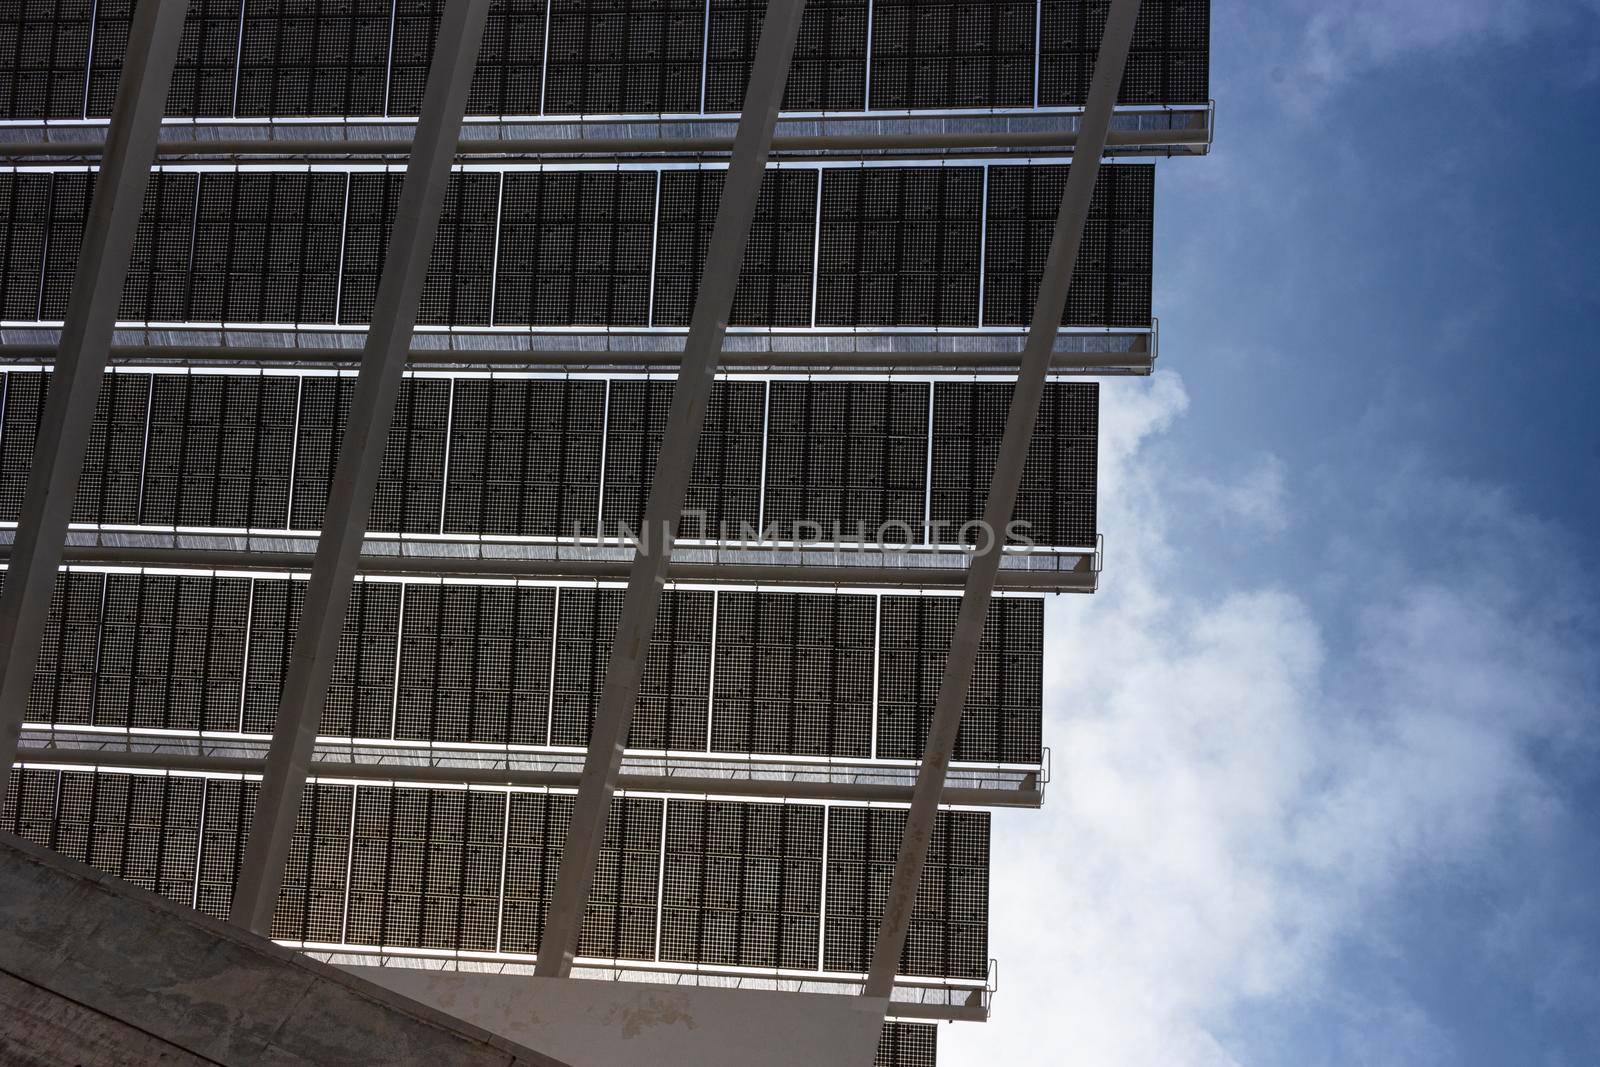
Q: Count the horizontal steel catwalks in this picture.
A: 5